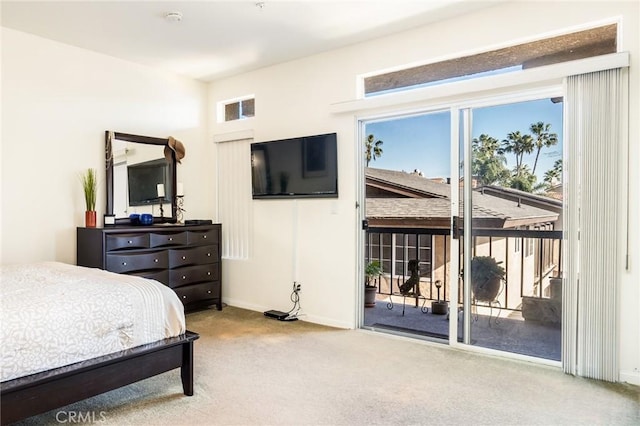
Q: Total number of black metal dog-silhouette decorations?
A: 1